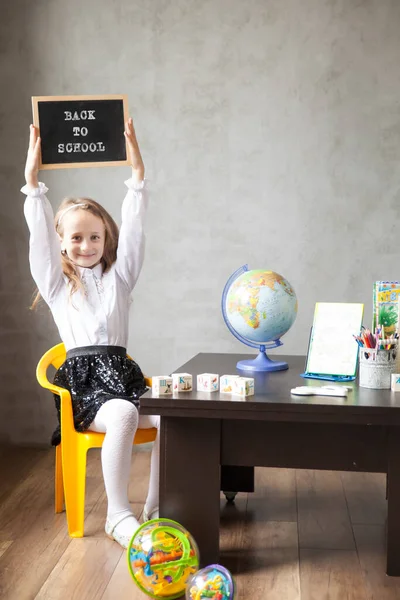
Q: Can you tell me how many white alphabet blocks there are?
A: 6